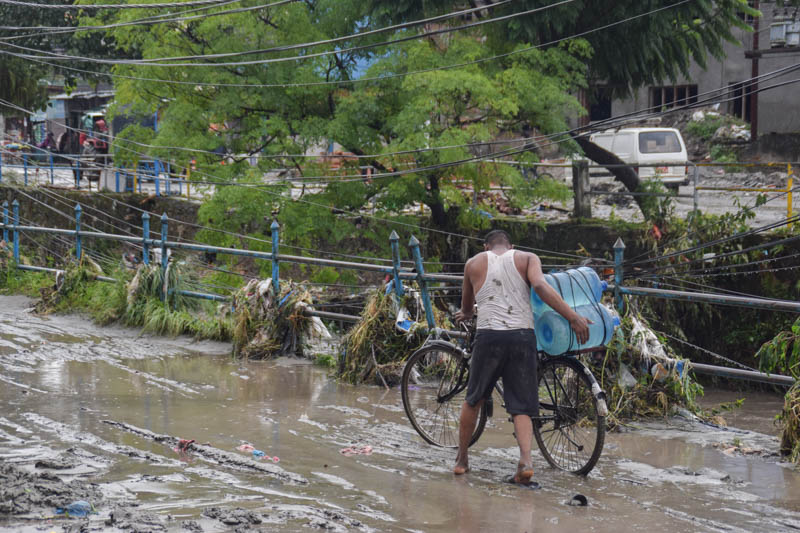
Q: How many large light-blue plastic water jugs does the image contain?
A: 2